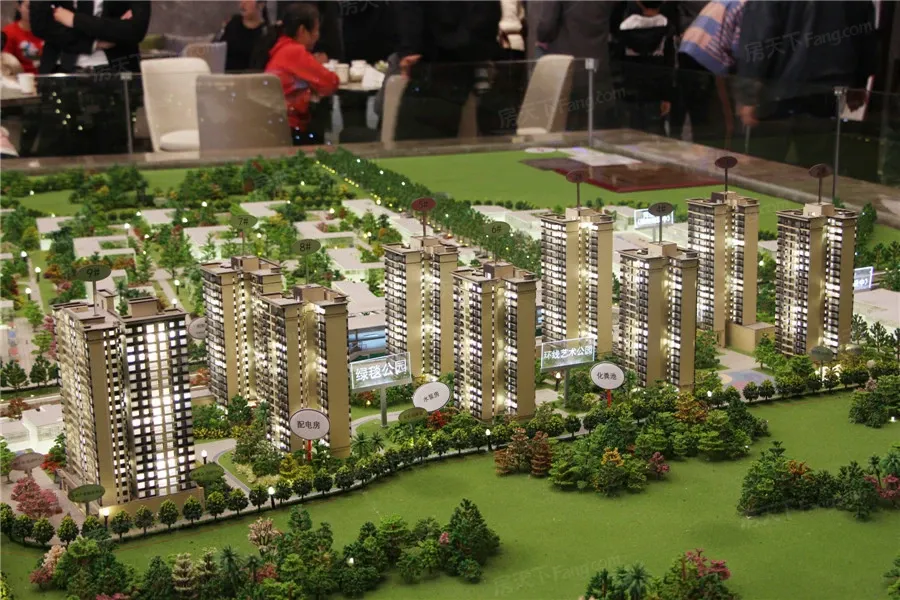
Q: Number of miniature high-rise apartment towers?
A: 9